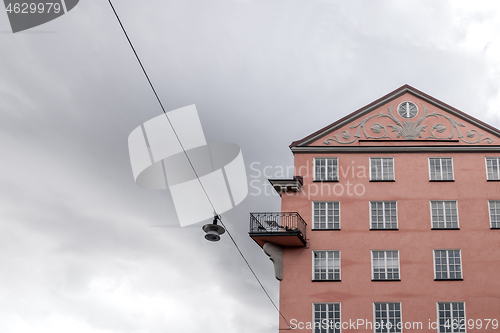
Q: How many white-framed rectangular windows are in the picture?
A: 14